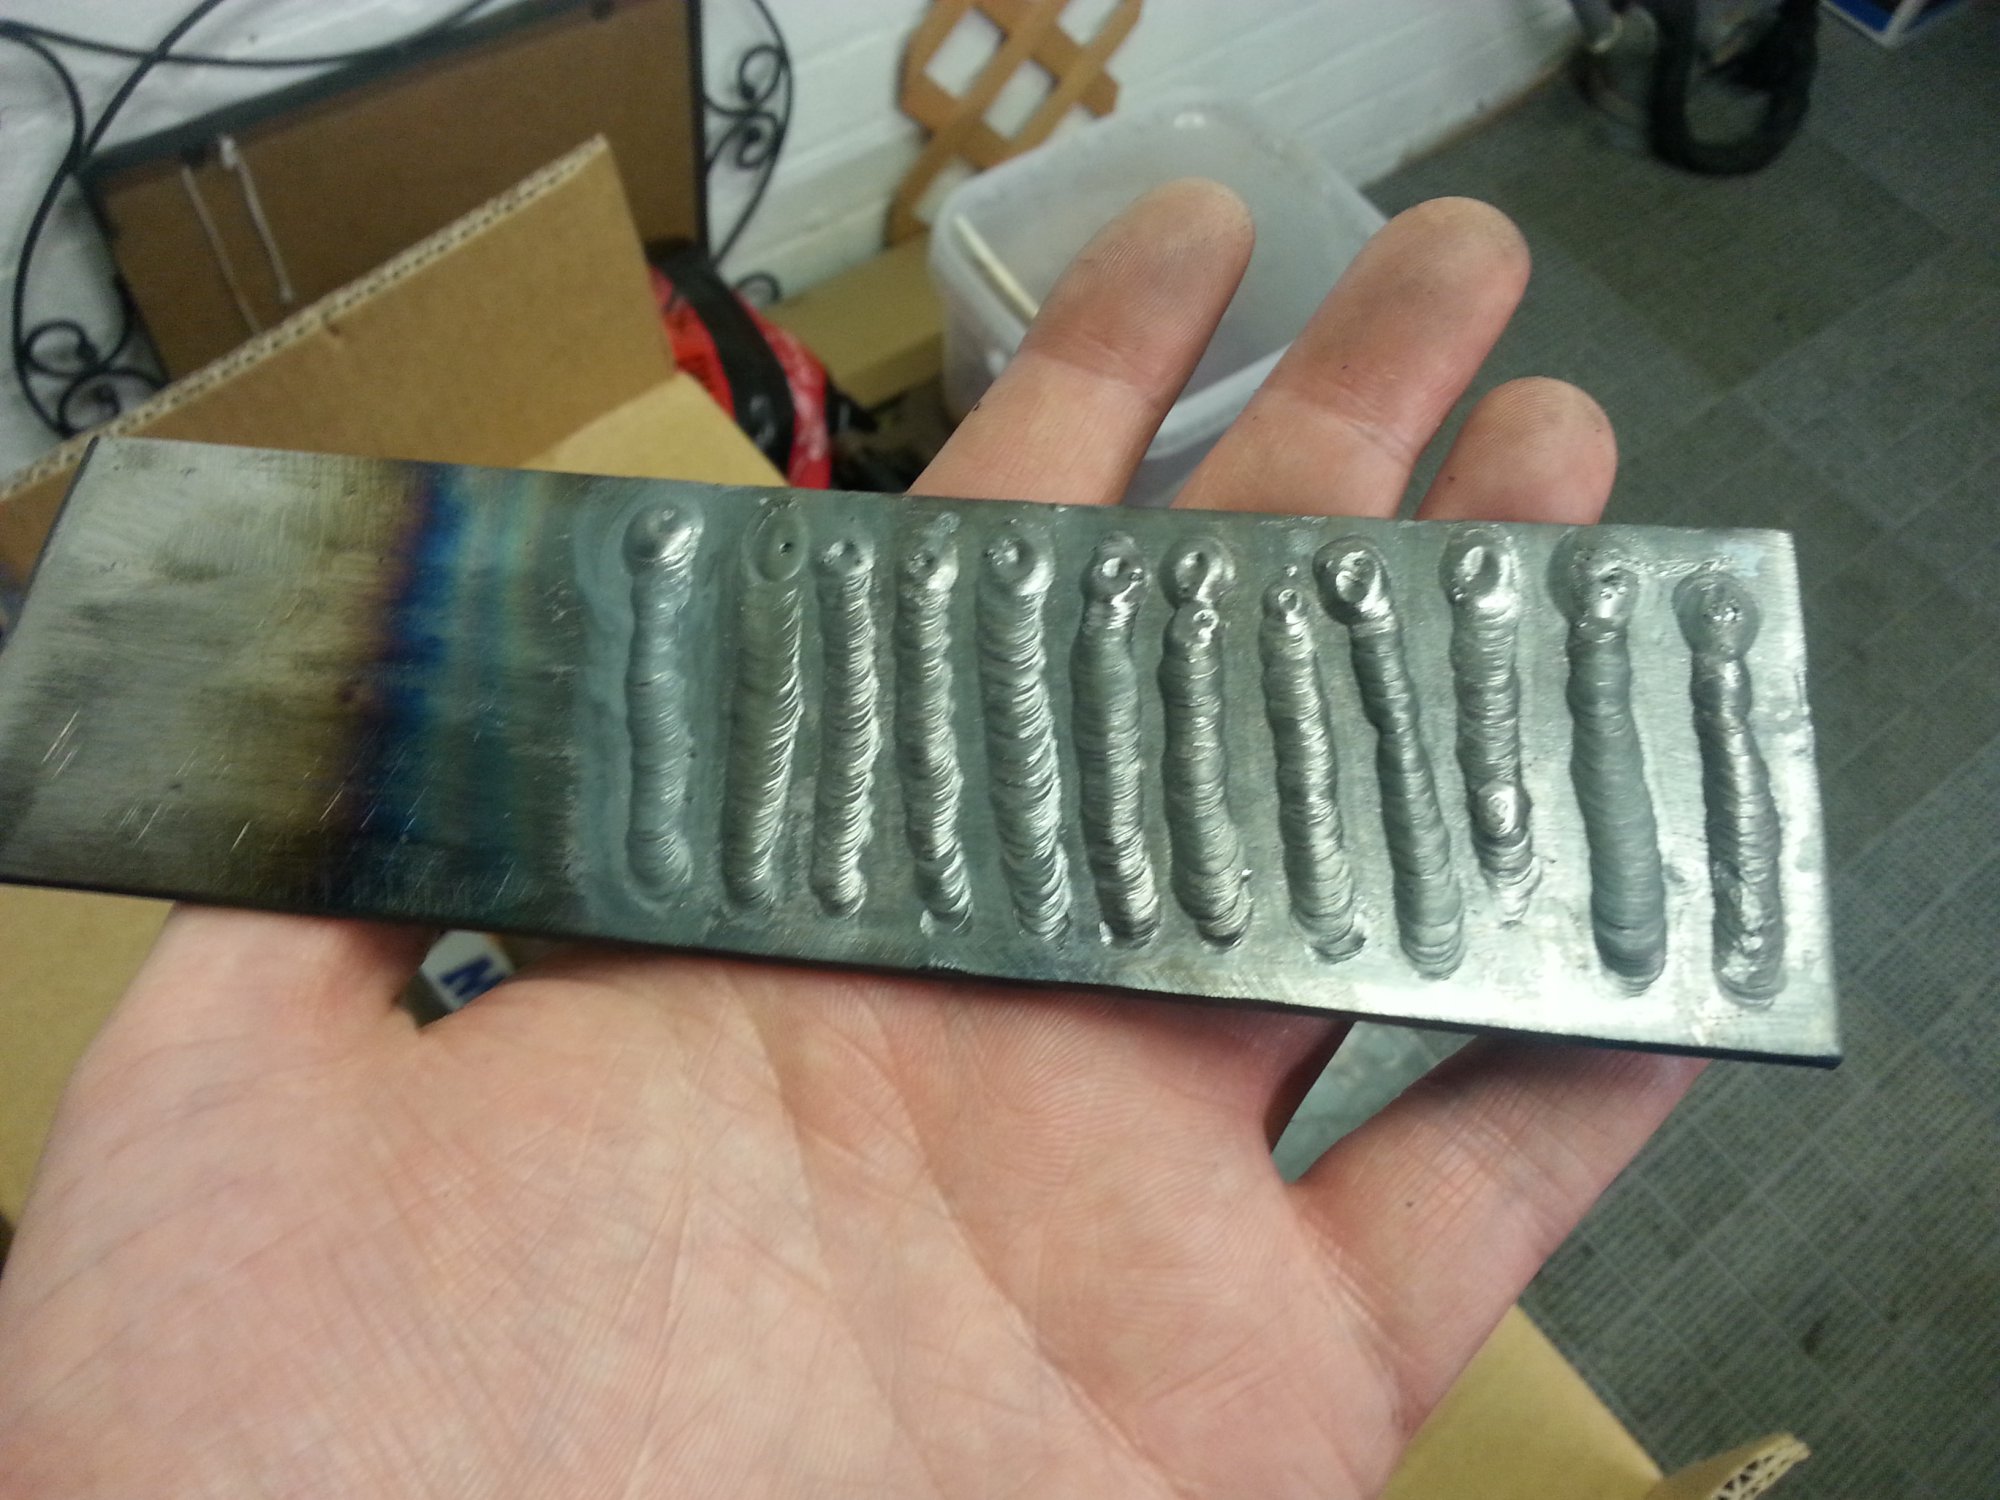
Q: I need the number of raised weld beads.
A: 12